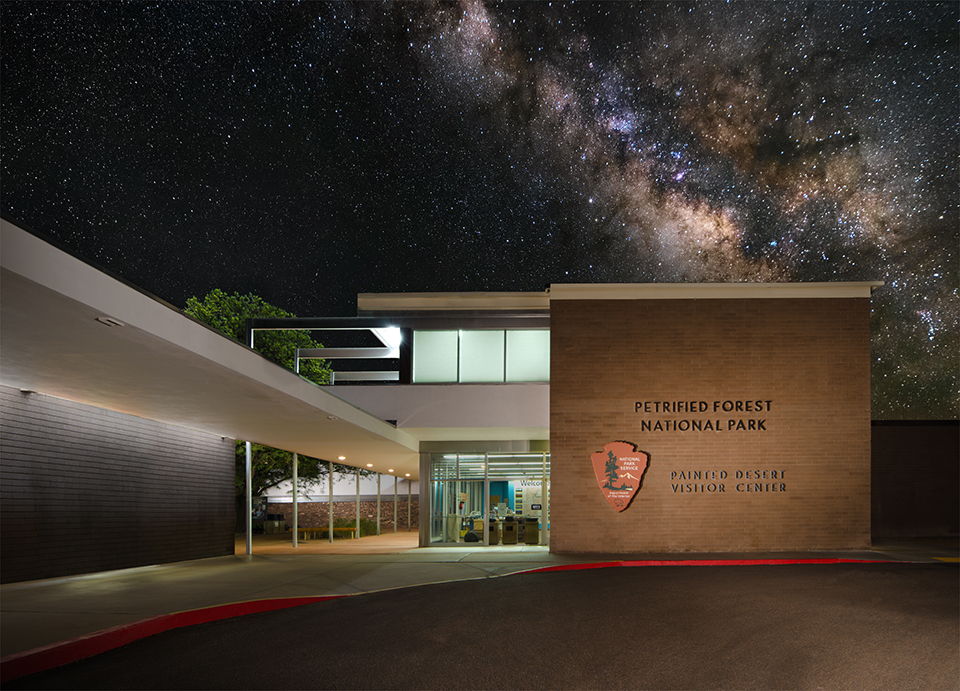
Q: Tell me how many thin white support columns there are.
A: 7